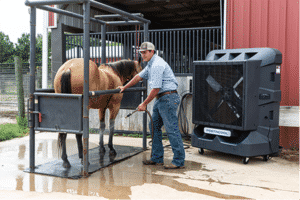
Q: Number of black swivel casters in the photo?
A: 3